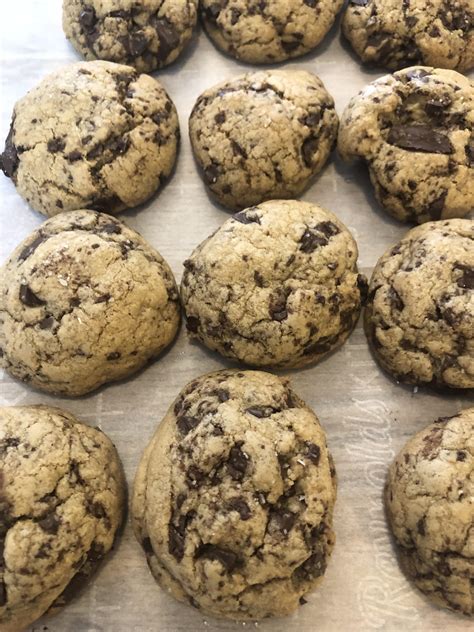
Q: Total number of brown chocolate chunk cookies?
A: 12